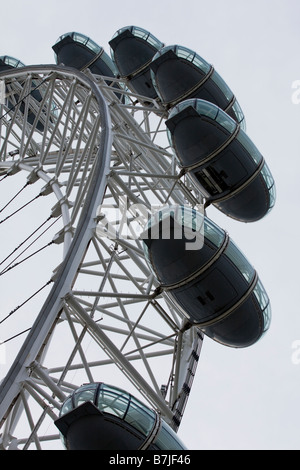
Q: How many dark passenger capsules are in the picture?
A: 7